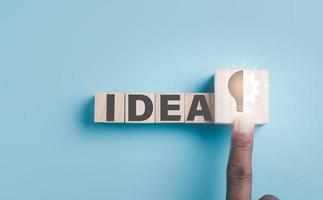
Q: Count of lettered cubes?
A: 4